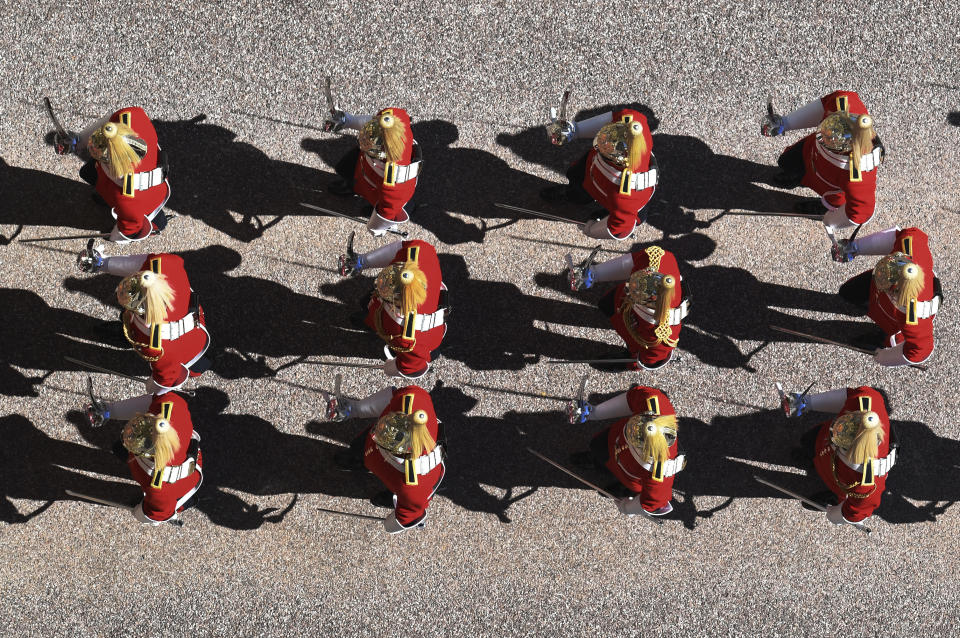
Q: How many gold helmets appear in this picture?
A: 12